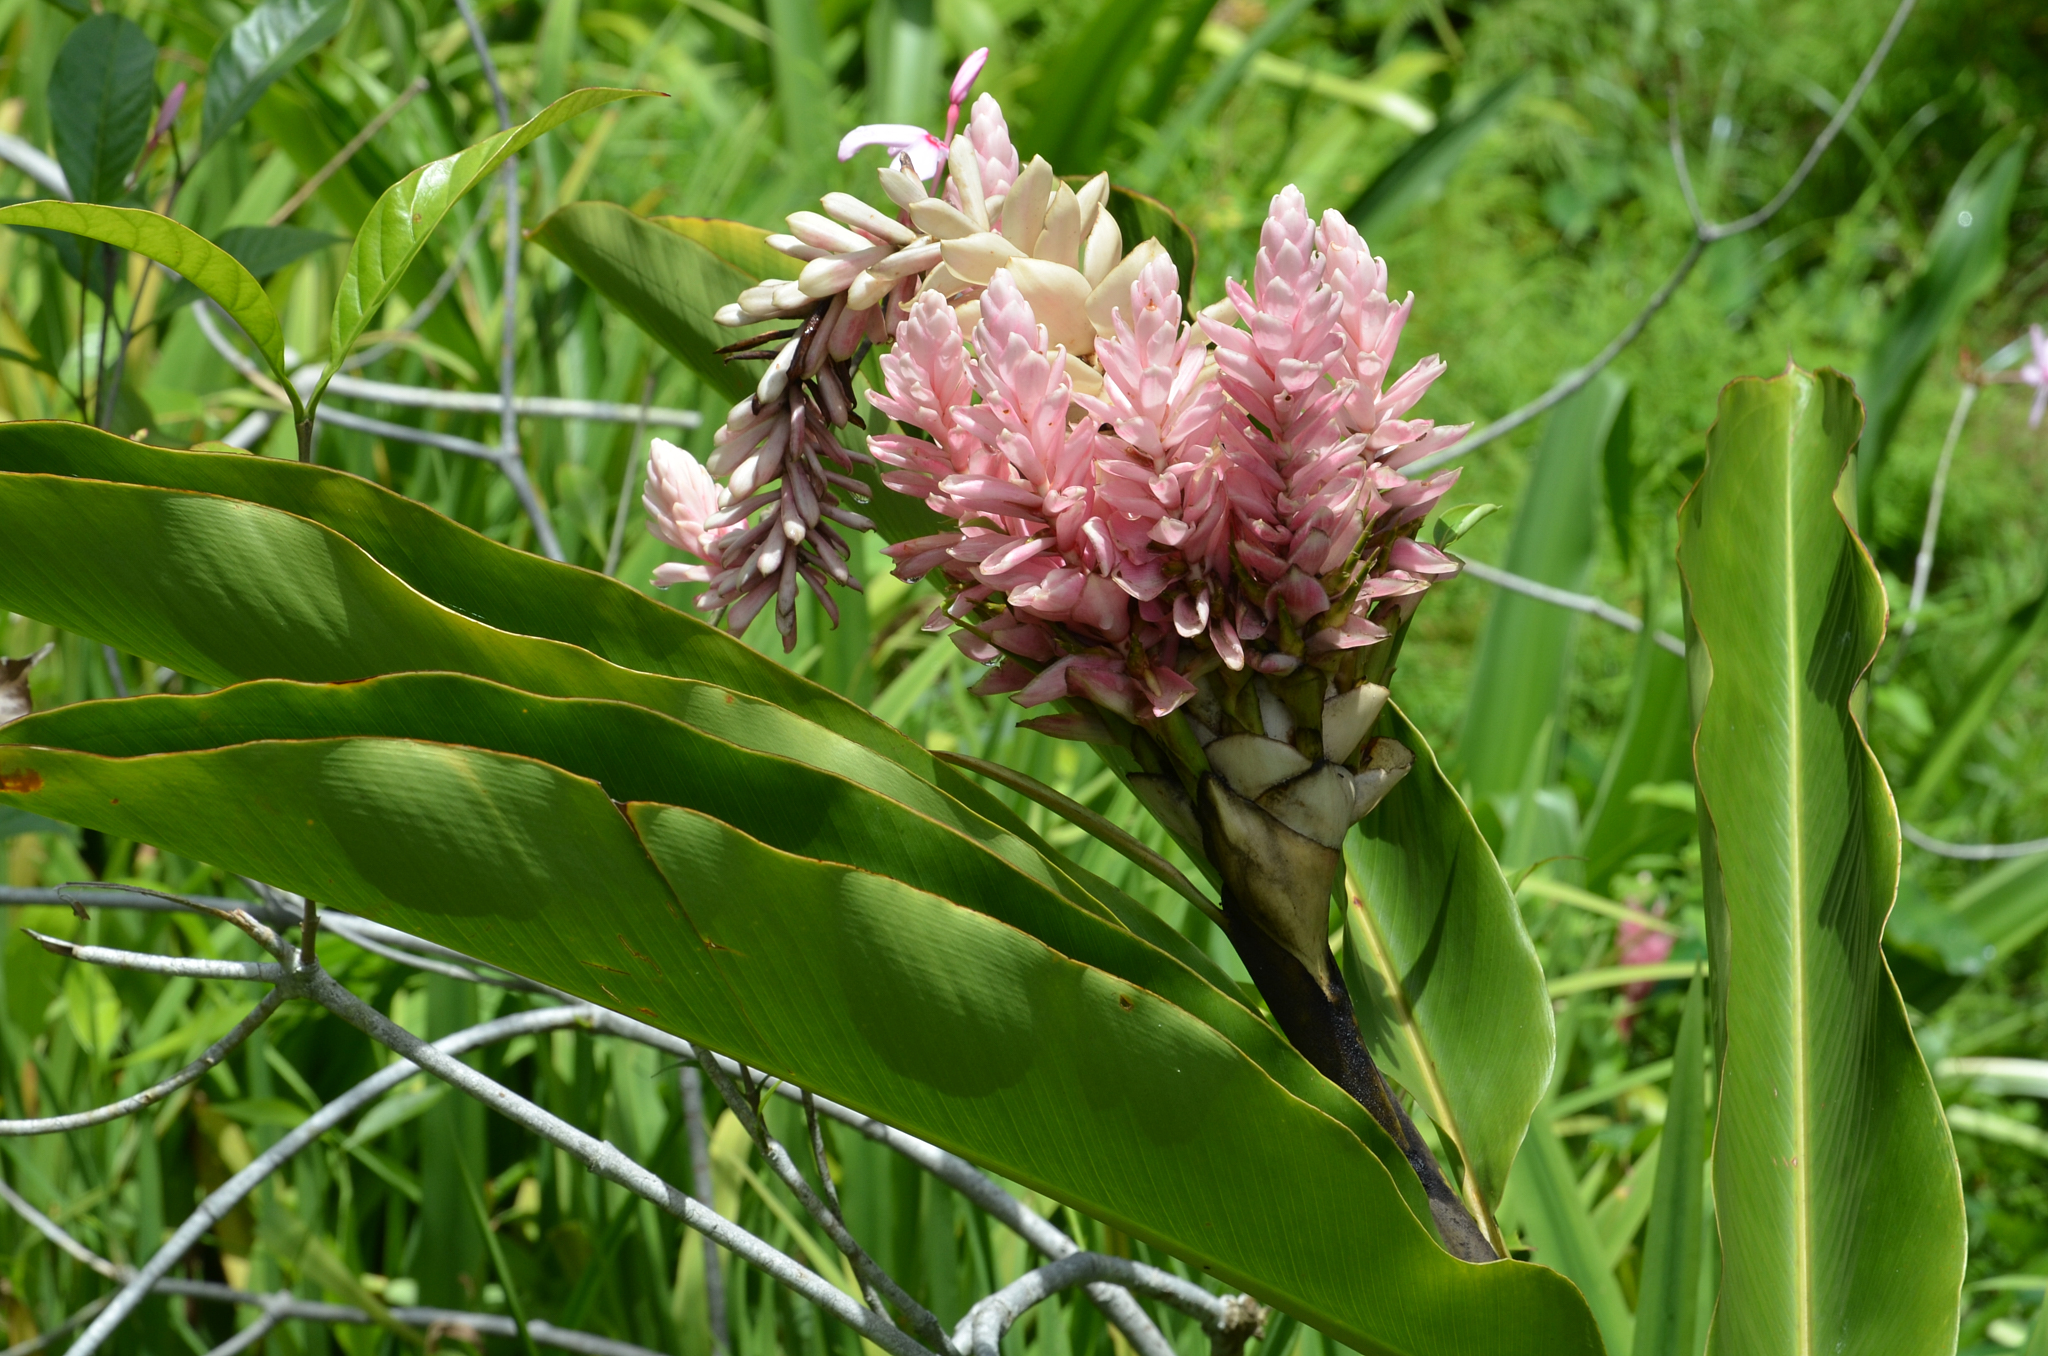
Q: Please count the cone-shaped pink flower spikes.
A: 7